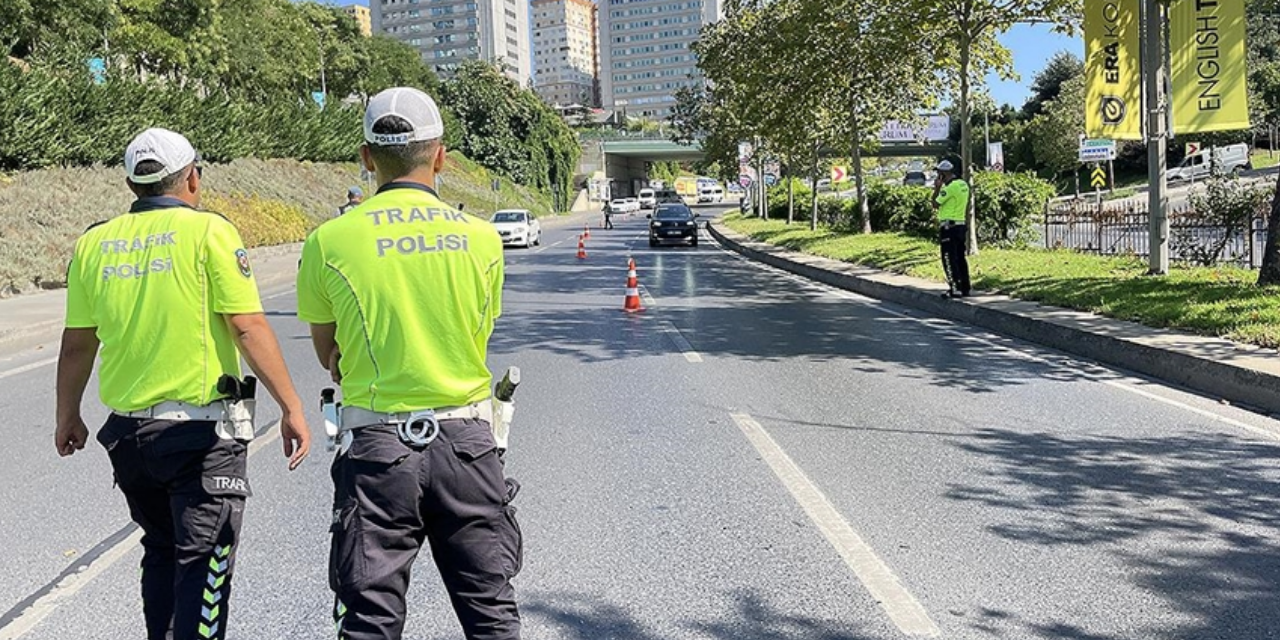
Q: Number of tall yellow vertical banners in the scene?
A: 2